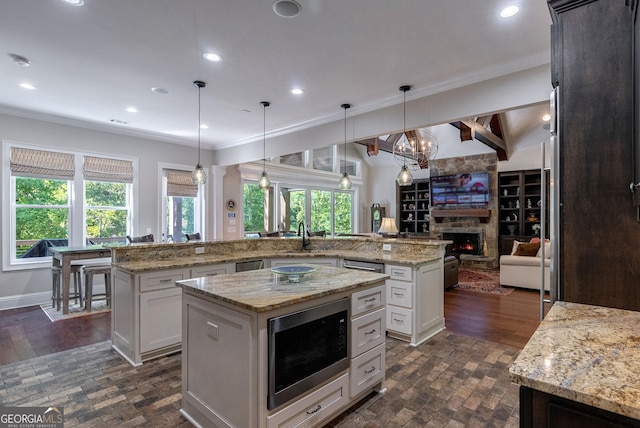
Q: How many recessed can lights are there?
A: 8